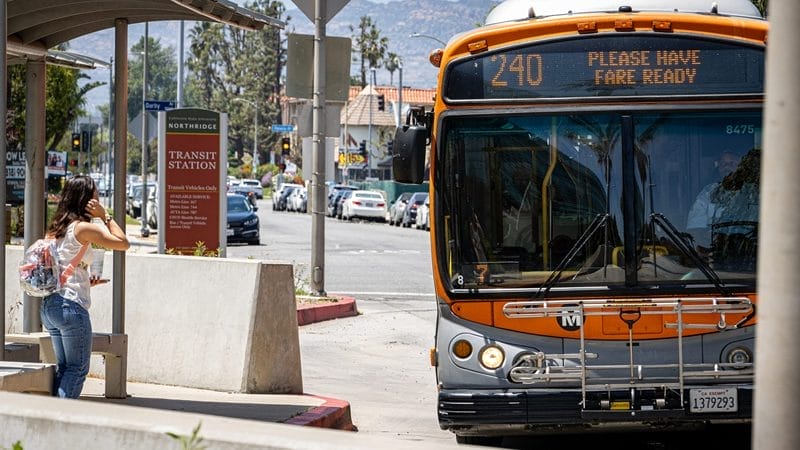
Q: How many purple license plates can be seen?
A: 0